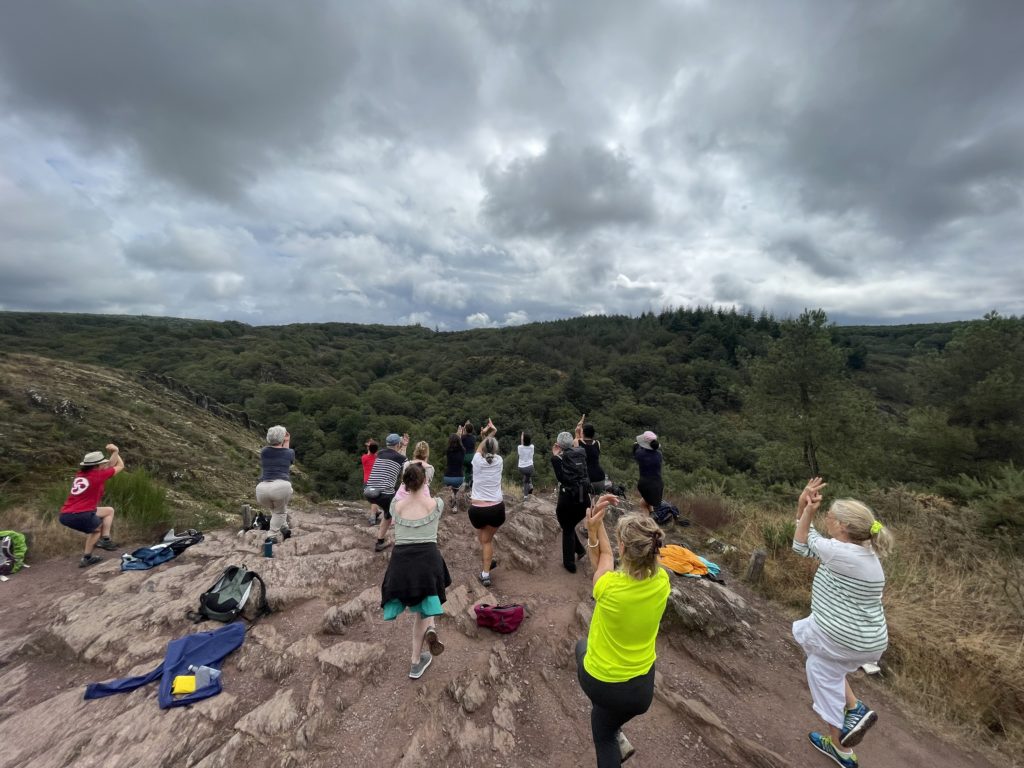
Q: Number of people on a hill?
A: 15